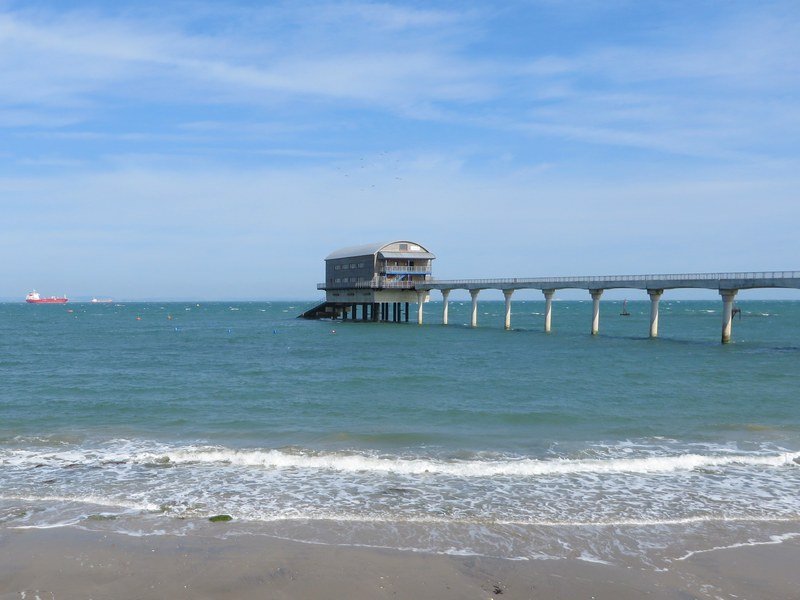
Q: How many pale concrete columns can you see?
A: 8